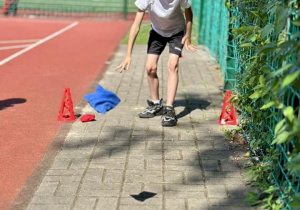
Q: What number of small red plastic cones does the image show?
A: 2